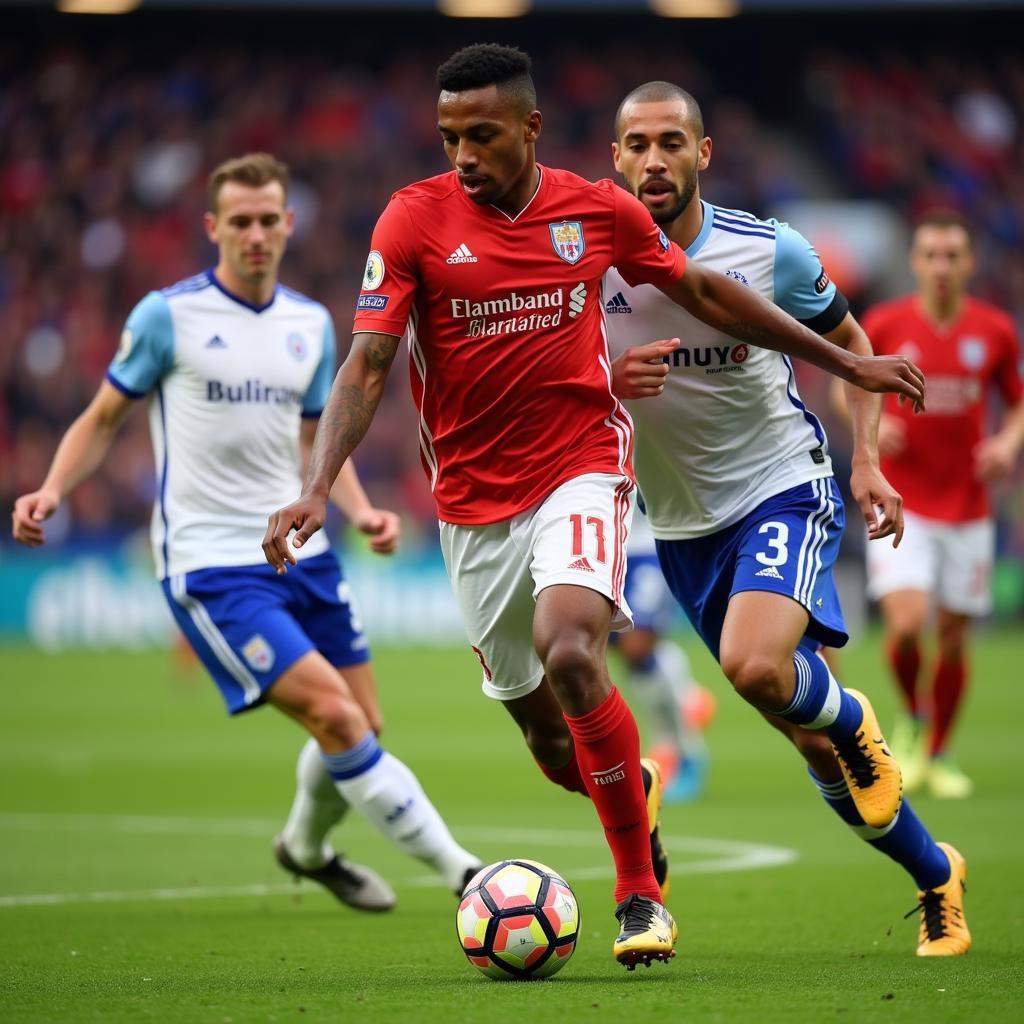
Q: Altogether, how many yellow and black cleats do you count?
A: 4